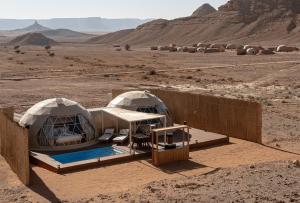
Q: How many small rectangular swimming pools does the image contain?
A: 1